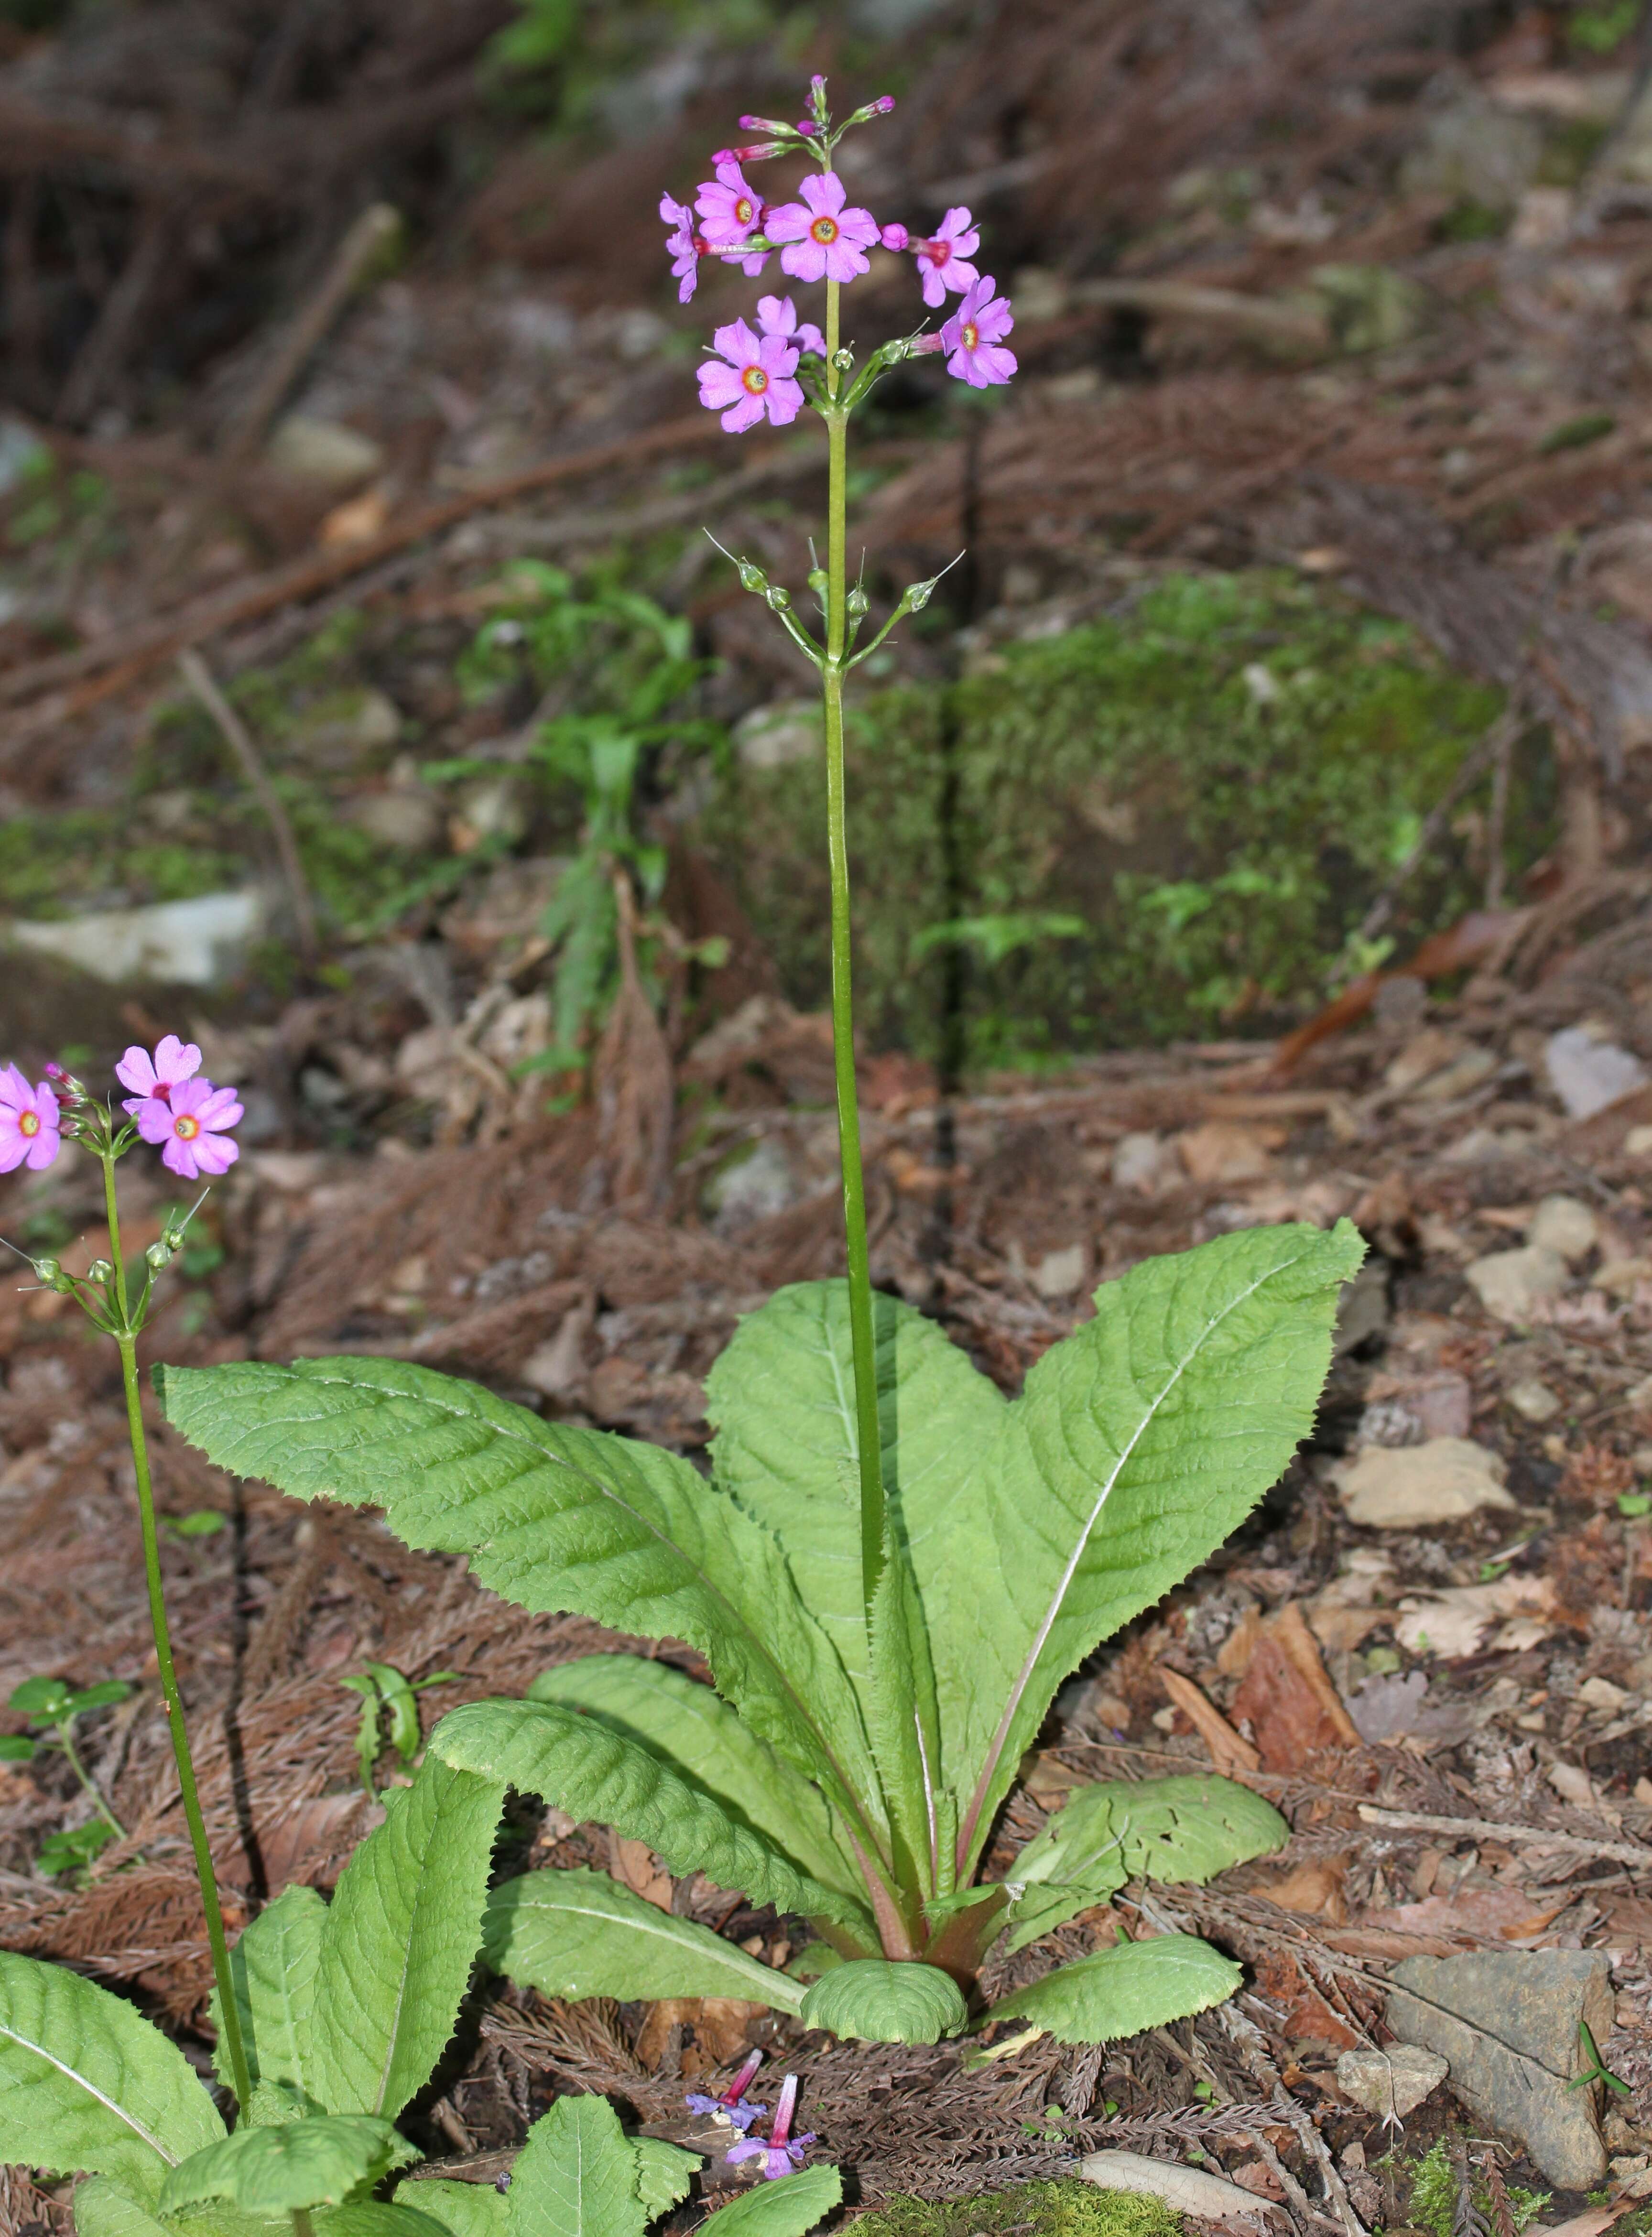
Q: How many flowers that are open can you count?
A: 11